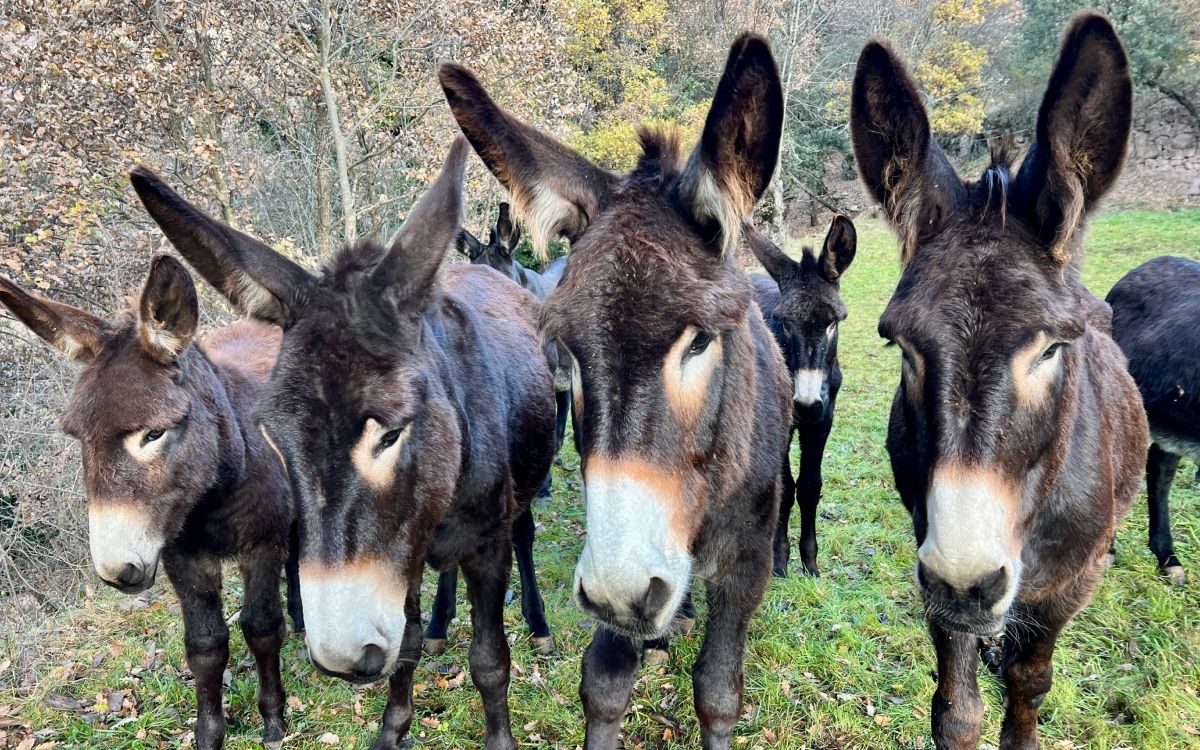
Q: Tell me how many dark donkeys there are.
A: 7